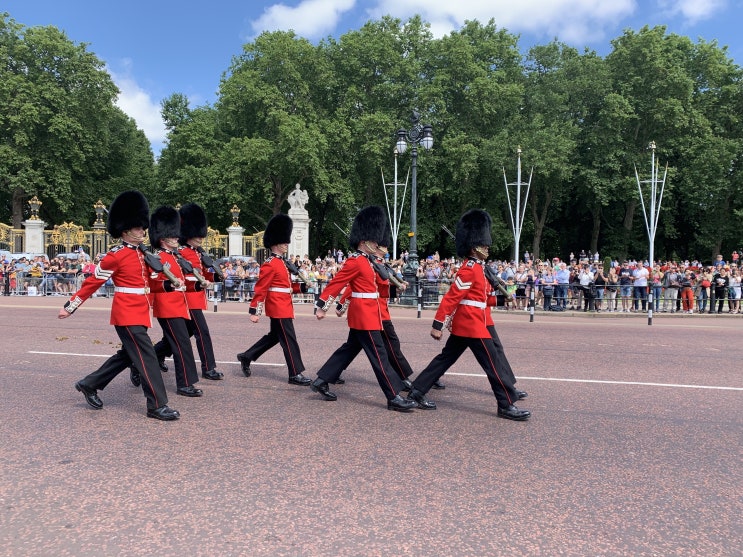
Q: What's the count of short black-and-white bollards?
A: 5